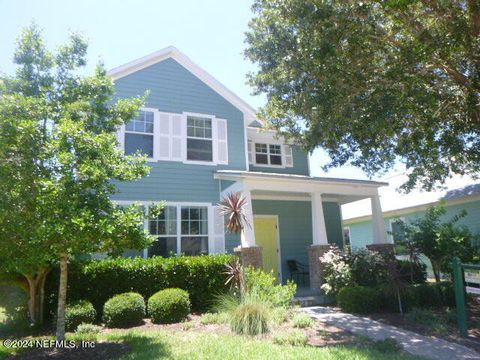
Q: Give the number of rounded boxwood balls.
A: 3